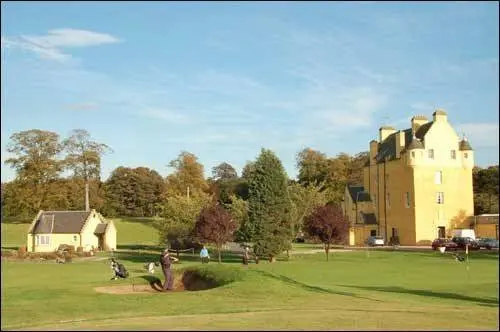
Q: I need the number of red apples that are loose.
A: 0